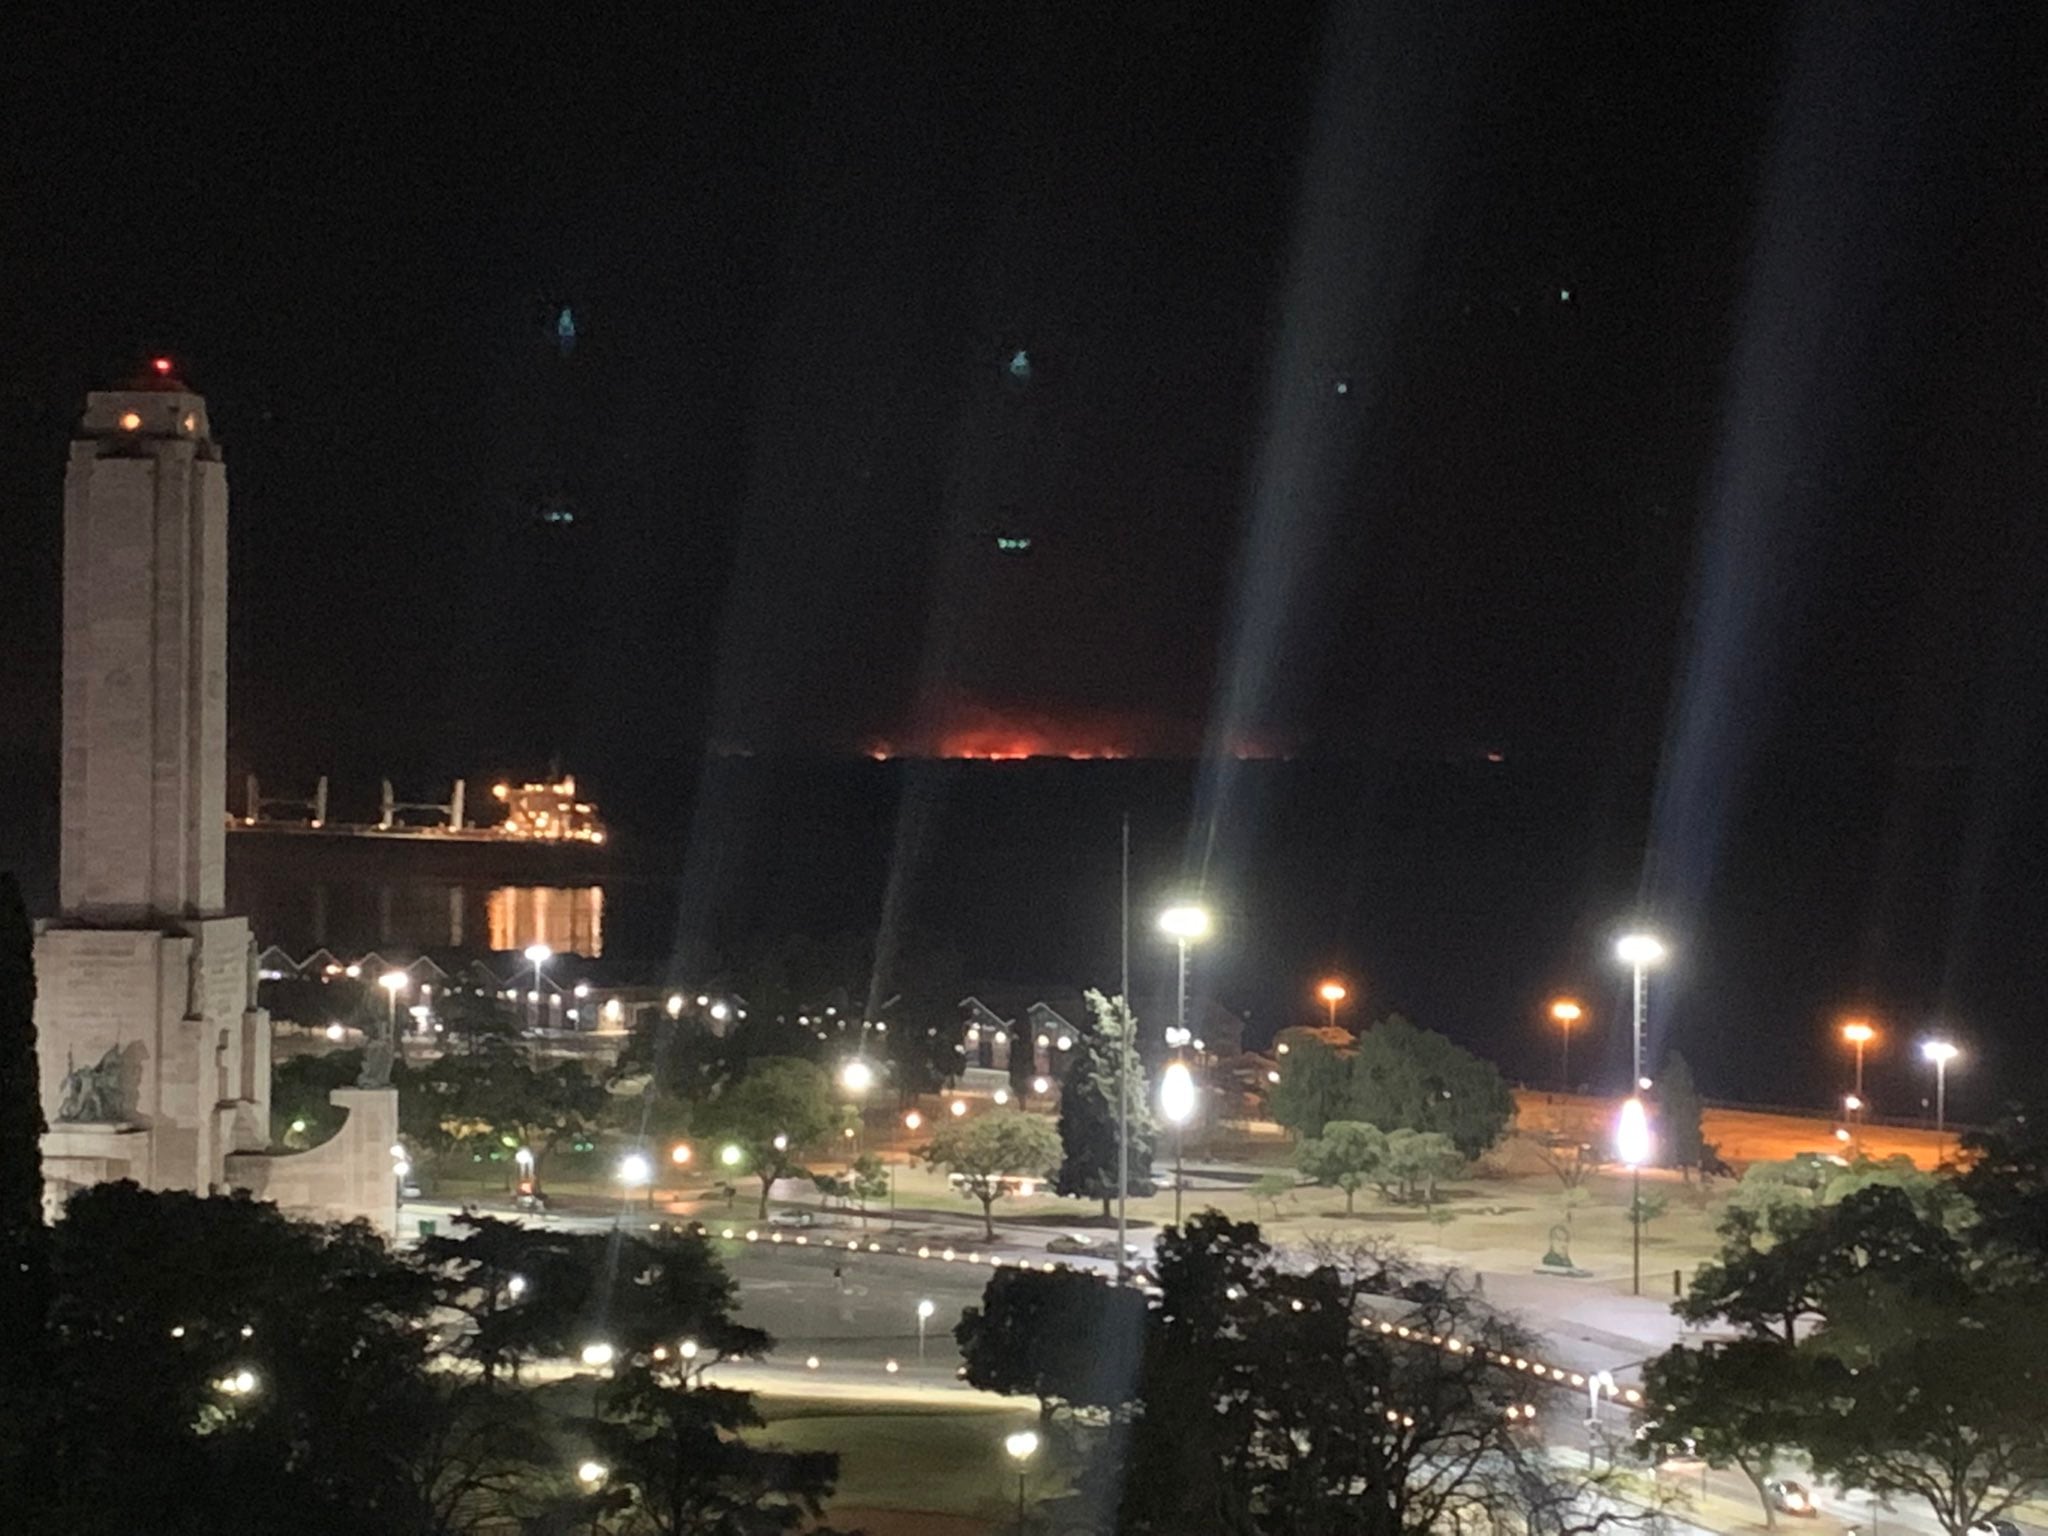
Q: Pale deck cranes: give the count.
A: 4